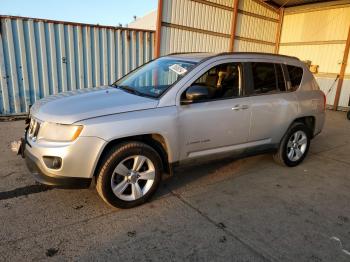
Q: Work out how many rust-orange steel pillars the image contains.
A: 4